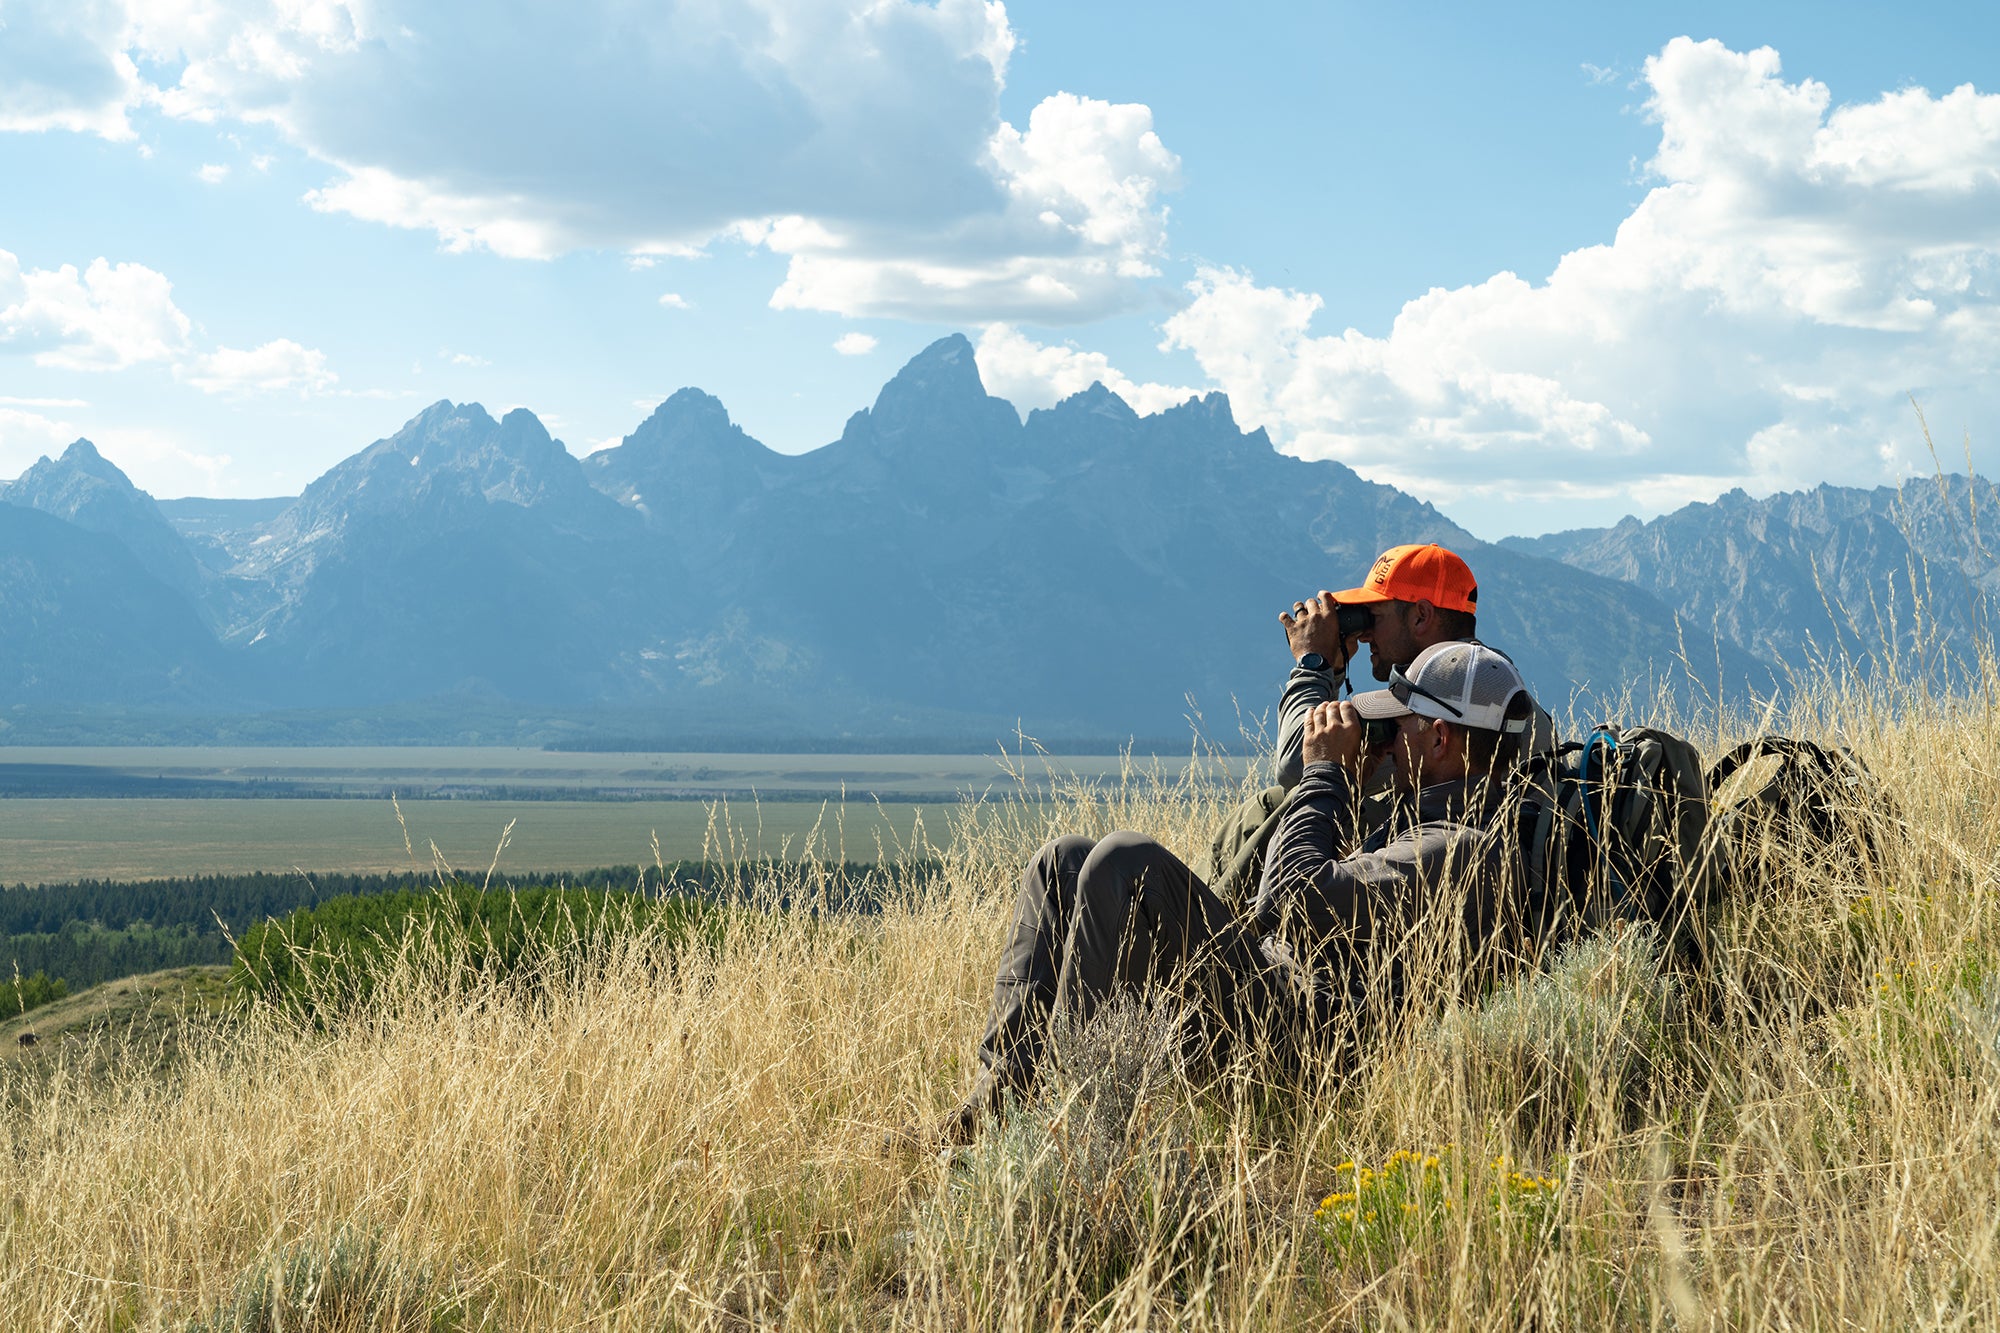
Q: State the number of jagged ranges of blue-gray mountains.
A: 1